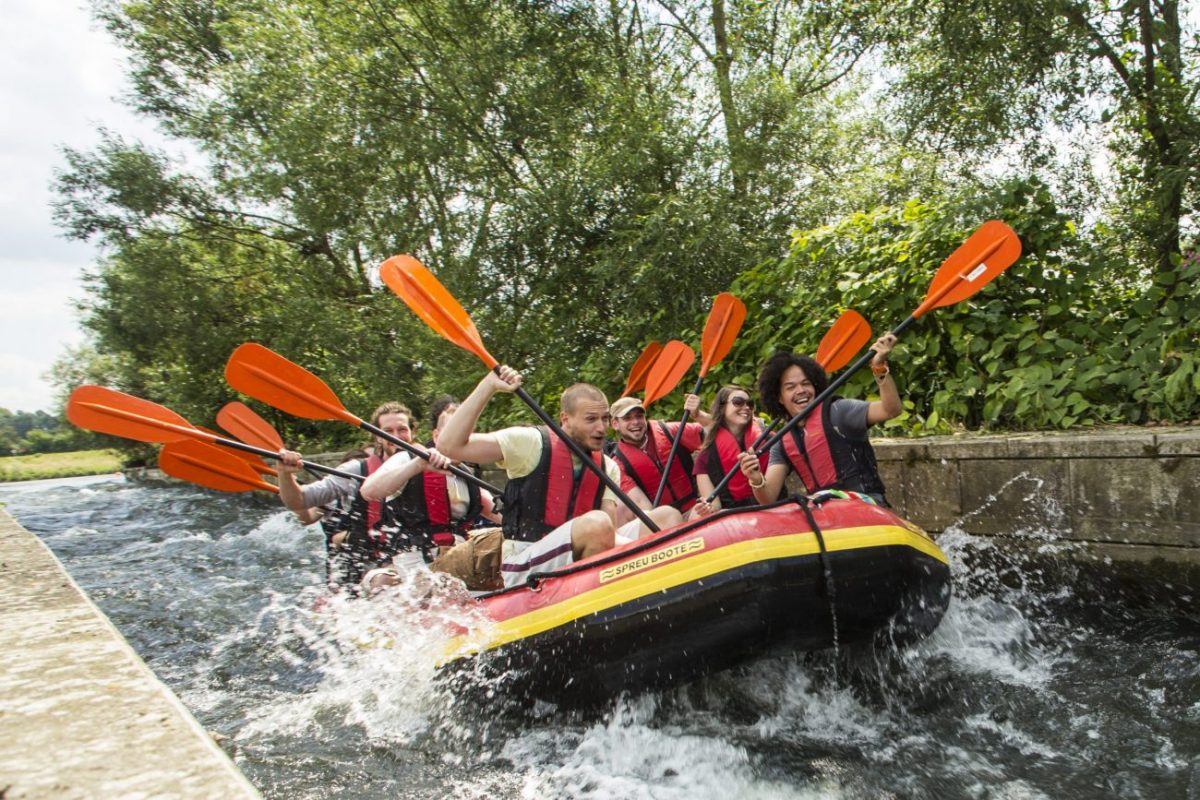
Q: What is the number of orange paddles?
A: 11